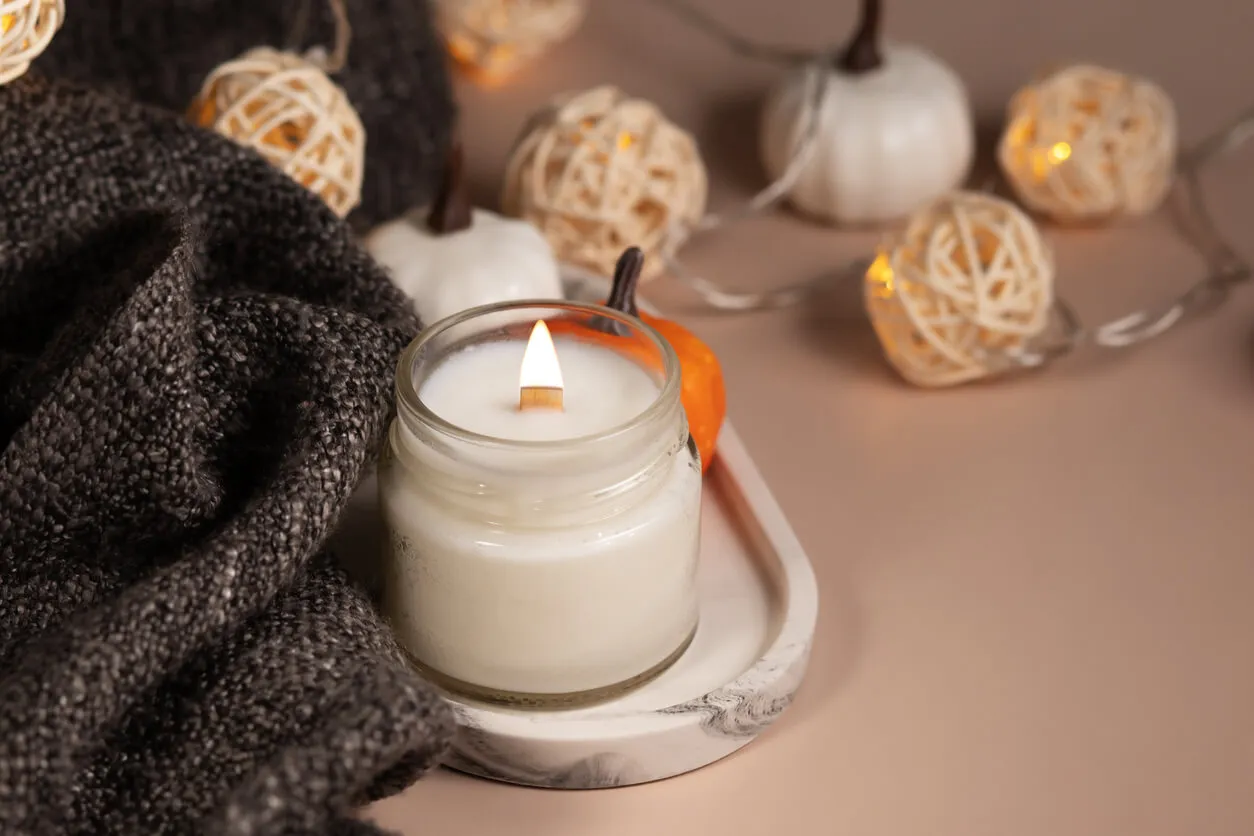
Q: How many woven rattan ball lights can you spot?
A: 6